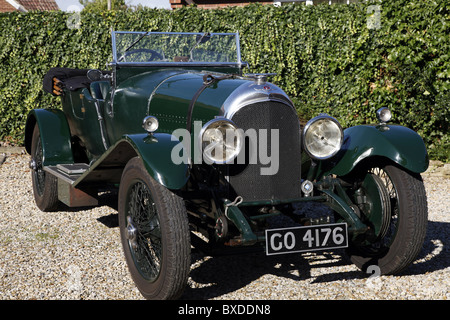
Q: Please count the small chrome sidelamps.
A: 2